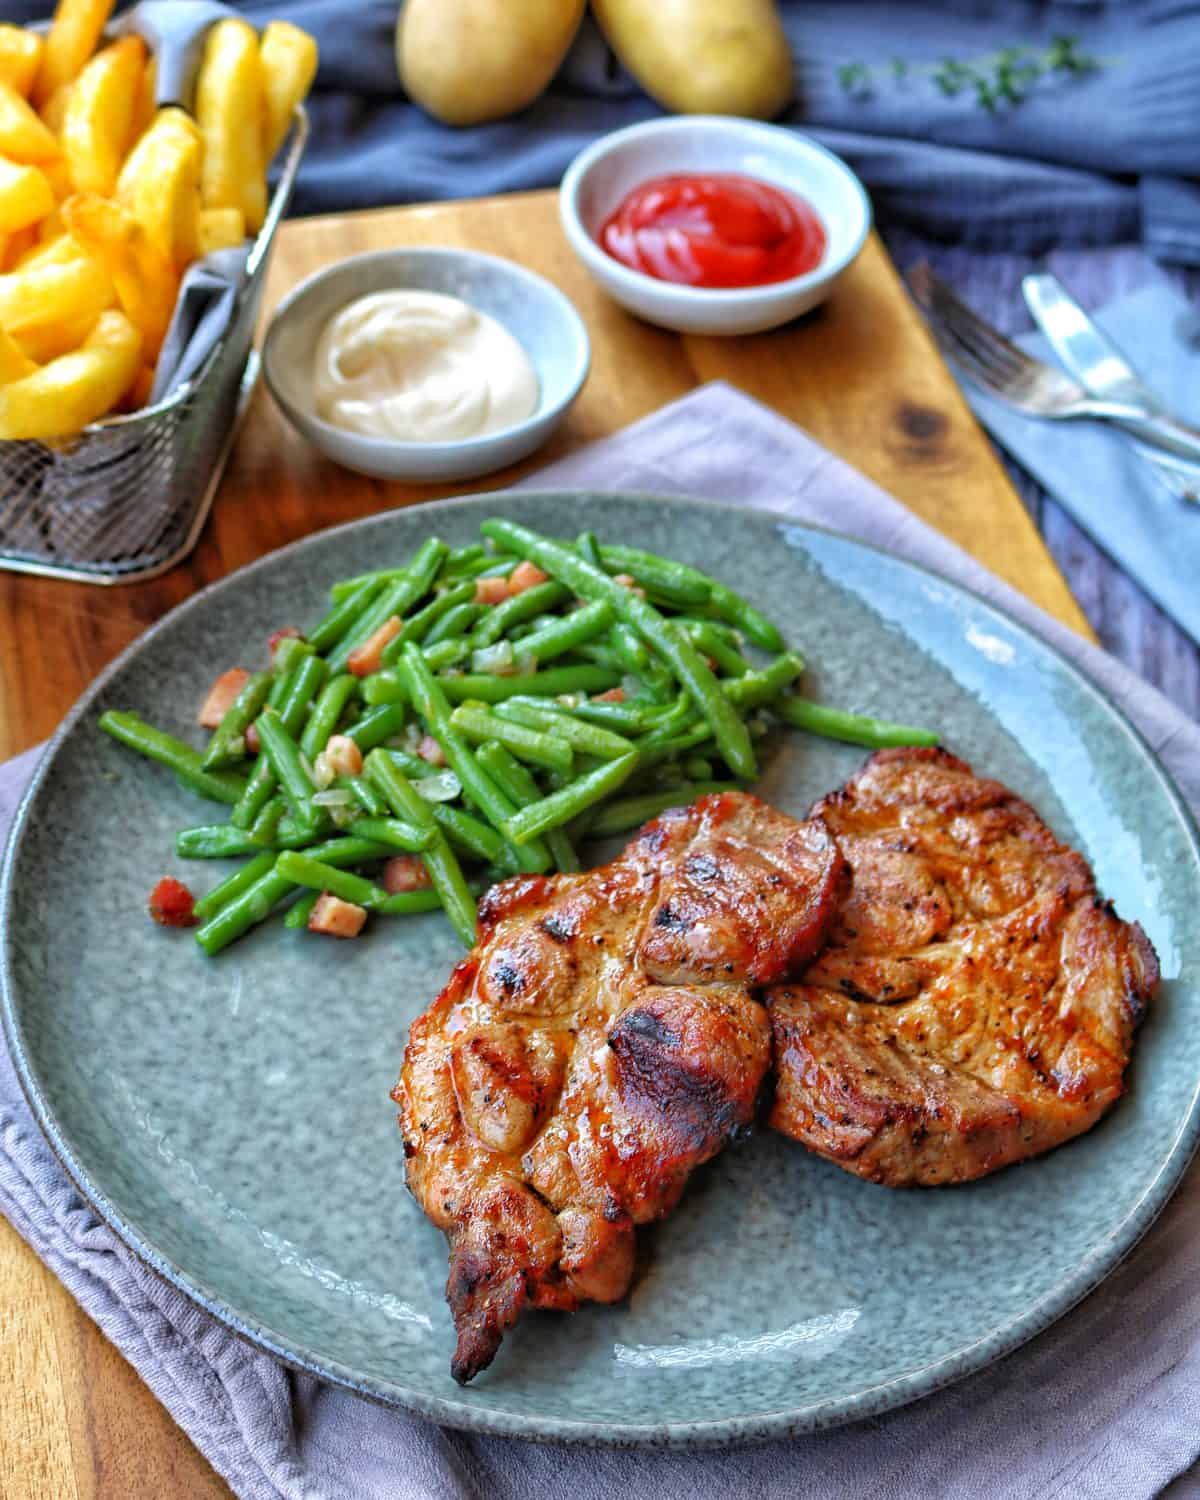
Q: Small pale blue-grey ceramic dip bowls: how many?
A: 2